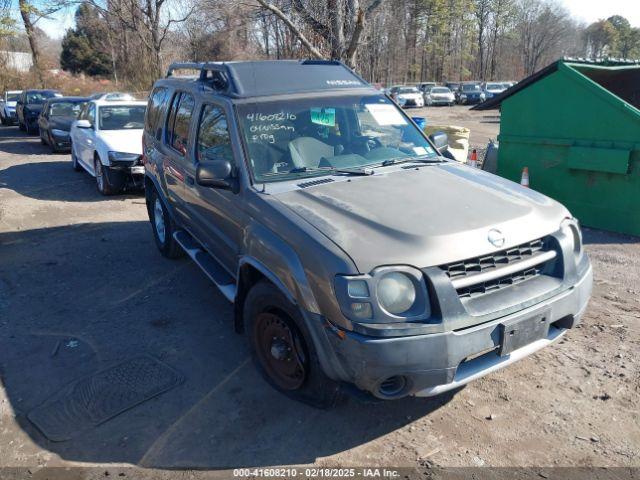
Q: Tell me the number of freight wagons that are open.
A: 0